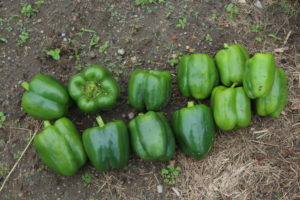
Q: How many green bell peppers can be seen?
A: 12